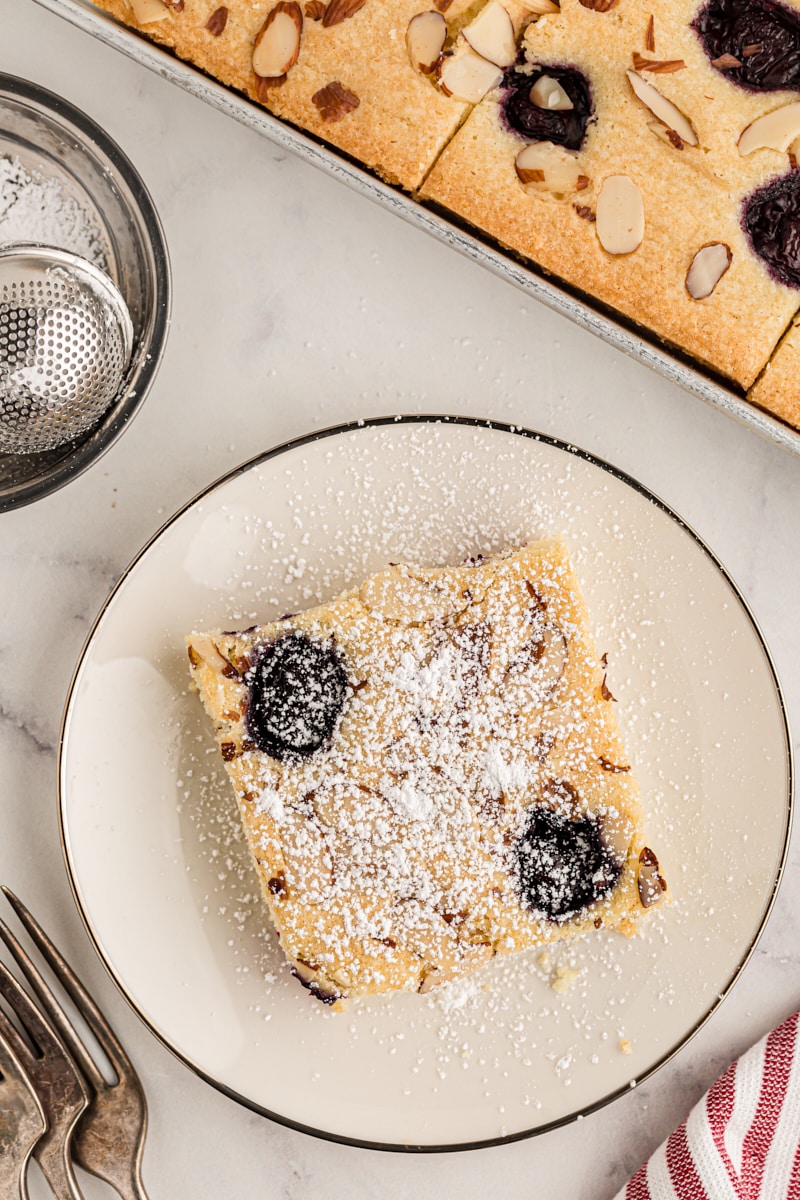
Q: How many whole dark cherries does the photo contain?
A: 5